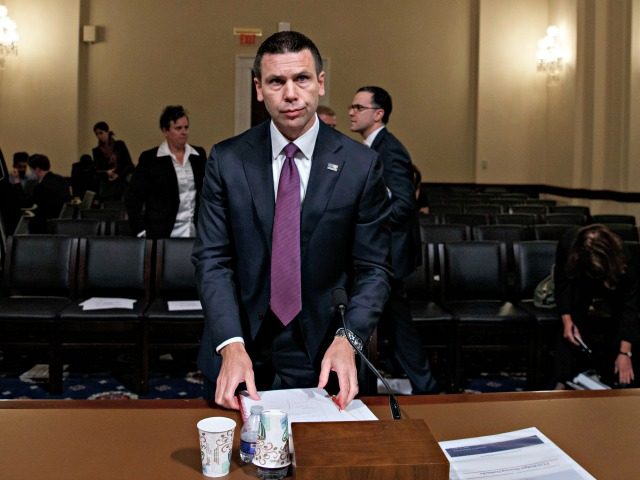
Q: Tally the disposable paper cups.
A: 2